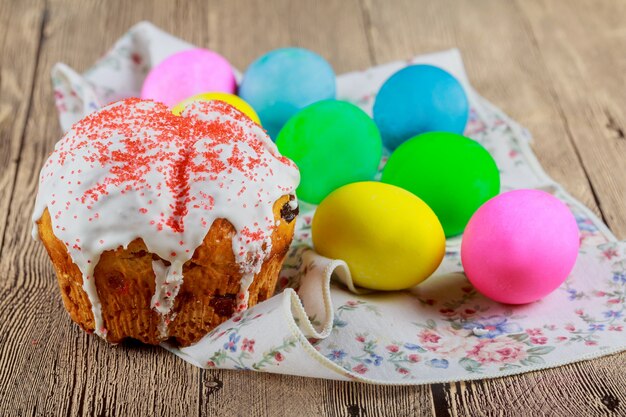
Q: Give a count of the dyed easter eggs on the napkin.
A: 8